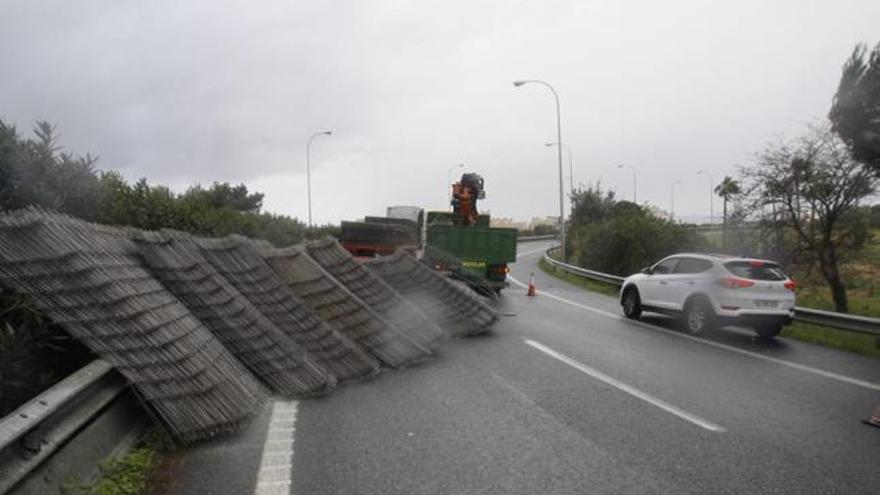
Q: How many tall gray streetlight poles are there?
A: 7